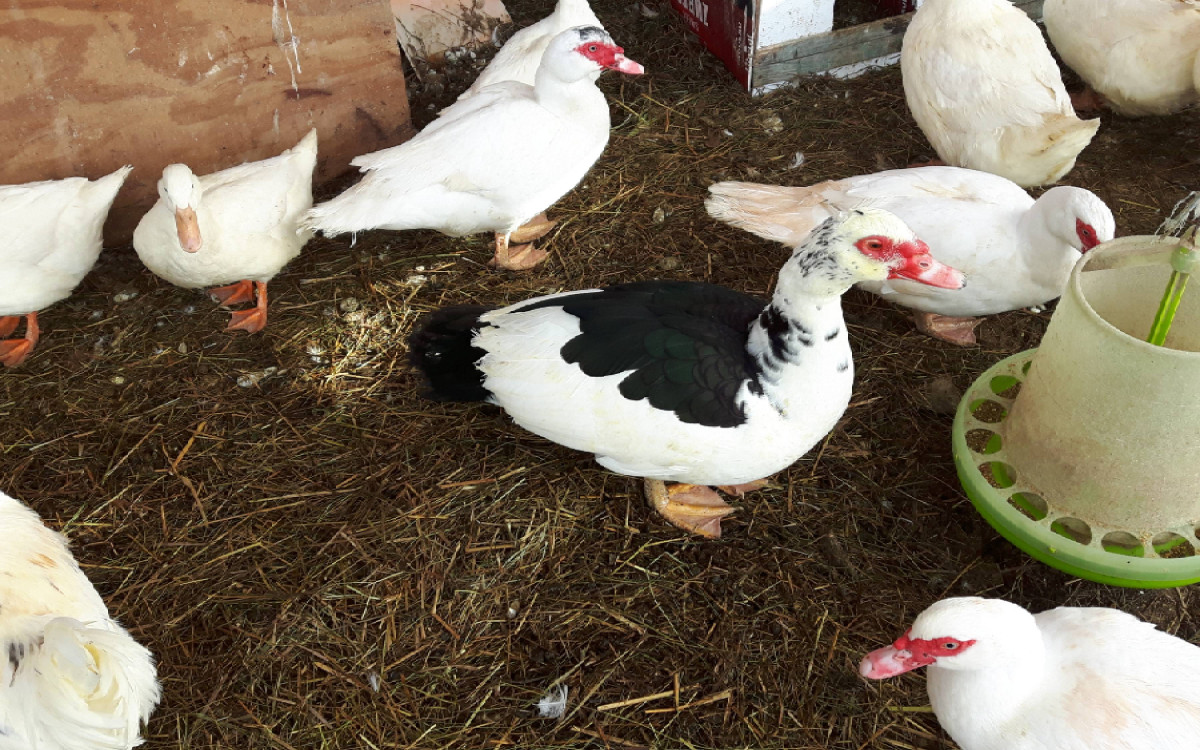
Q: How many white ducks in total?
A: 9